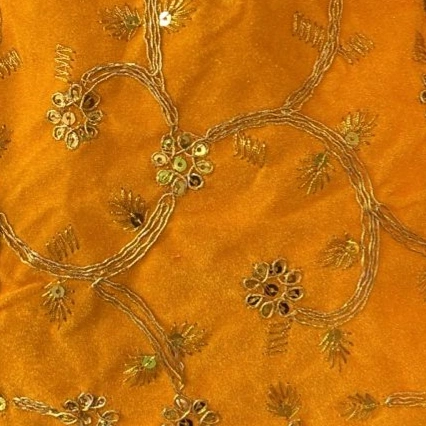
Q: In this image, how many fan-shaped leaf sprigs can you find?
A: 12